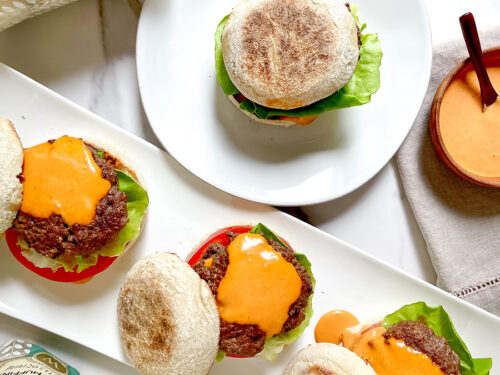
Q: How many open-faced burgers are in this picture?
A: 3